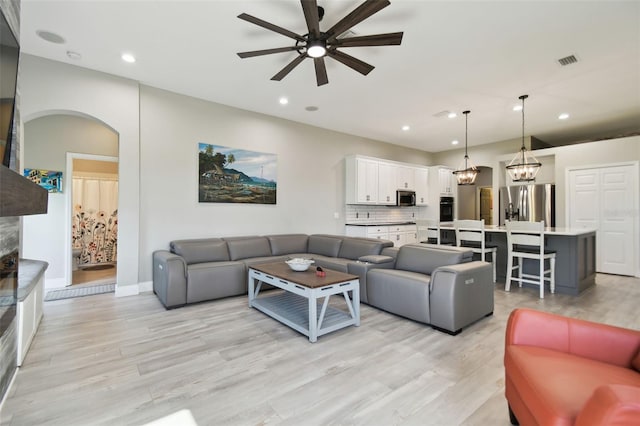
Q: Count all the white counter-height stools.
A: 3